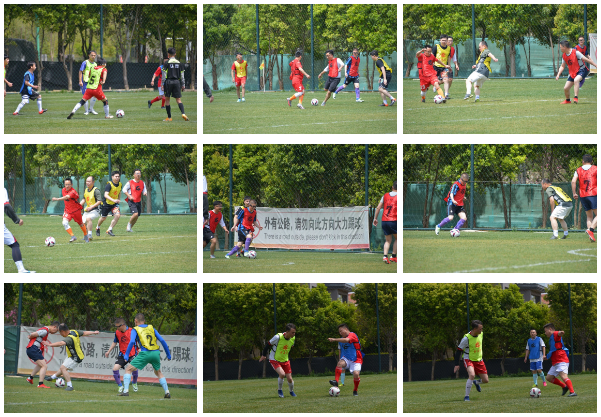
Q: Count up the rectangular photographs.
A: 9